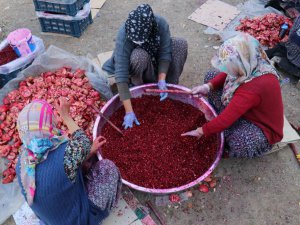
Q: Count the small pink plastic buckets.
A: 1